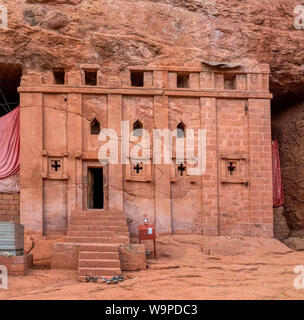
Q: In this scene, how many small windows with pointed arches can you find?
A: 3